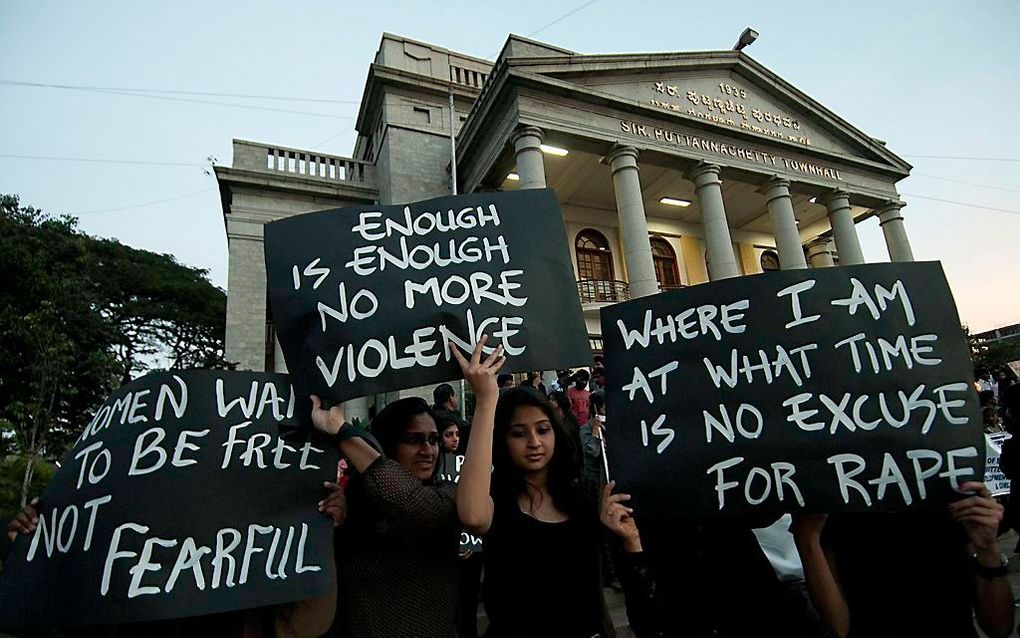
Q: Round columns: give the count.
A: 7